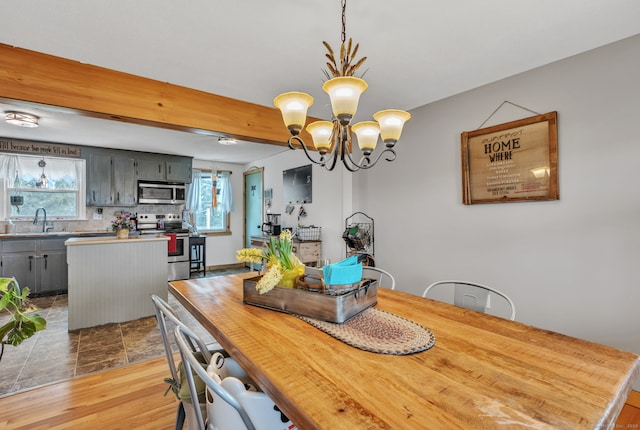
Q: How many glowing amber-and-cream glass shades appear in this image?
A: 5